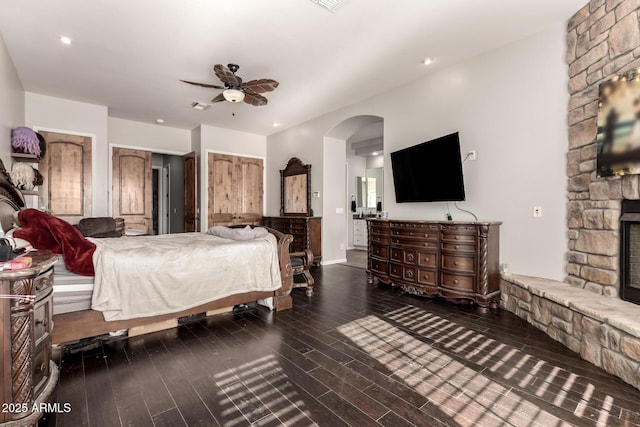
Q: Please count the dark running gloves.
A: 0